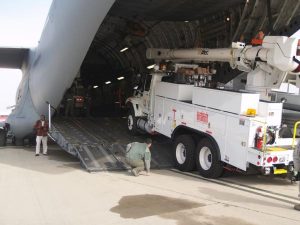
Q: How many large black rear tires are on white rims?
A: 2